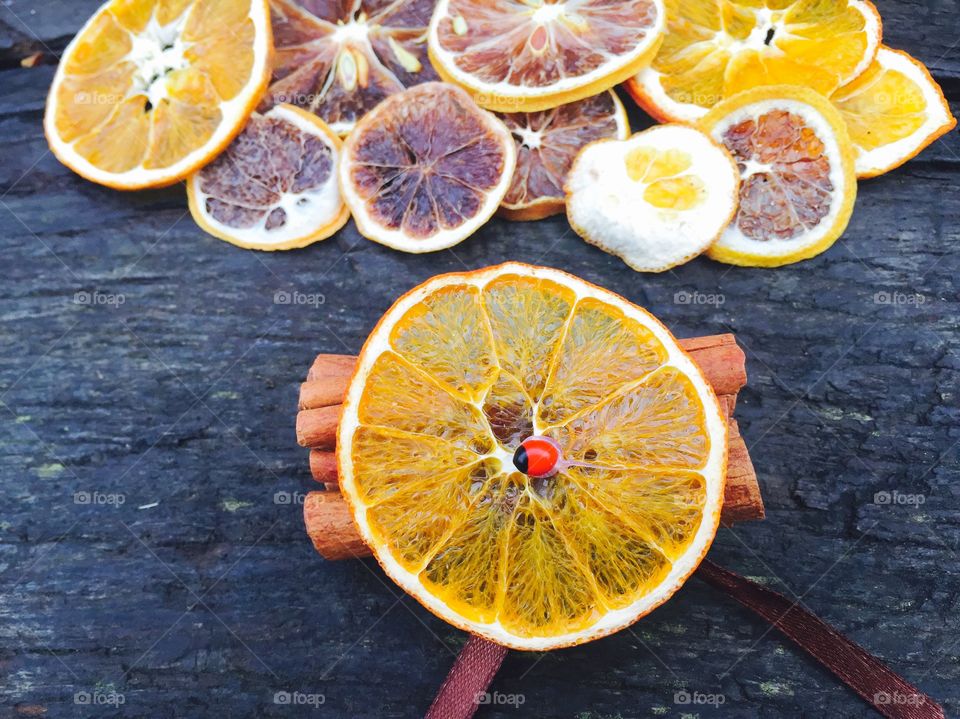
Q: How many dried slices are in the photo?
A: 11